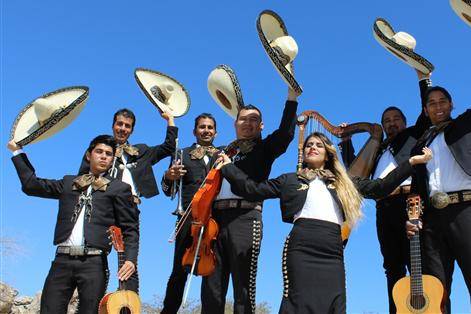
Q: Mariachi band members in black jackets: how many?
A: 7